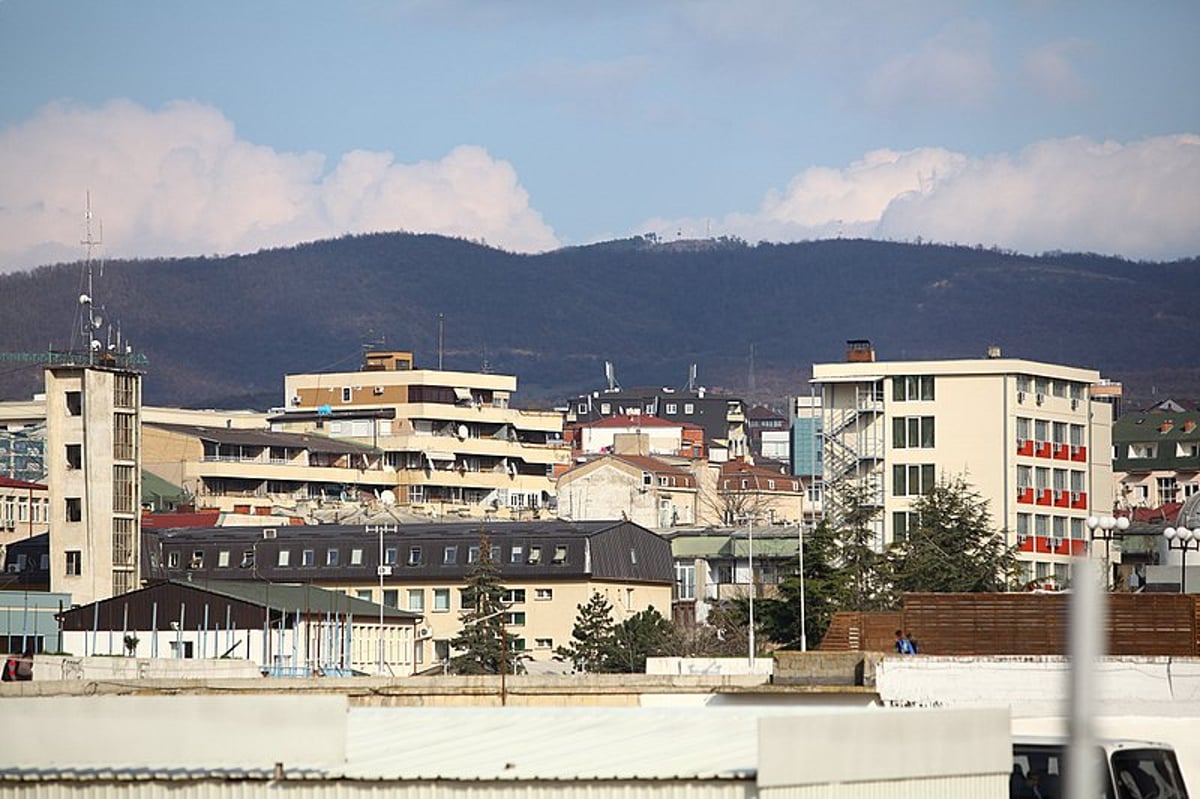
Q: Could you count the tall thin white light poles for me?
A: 3